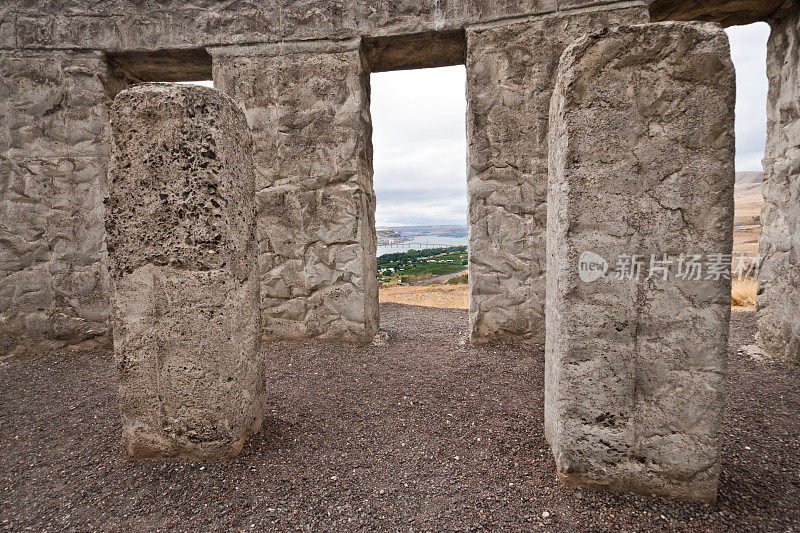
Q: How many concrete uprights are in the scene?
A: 6